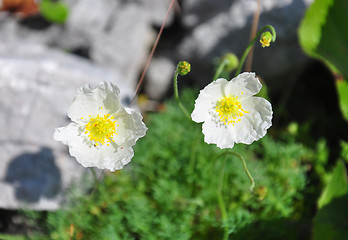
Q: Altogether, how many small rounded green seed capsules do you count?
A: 3